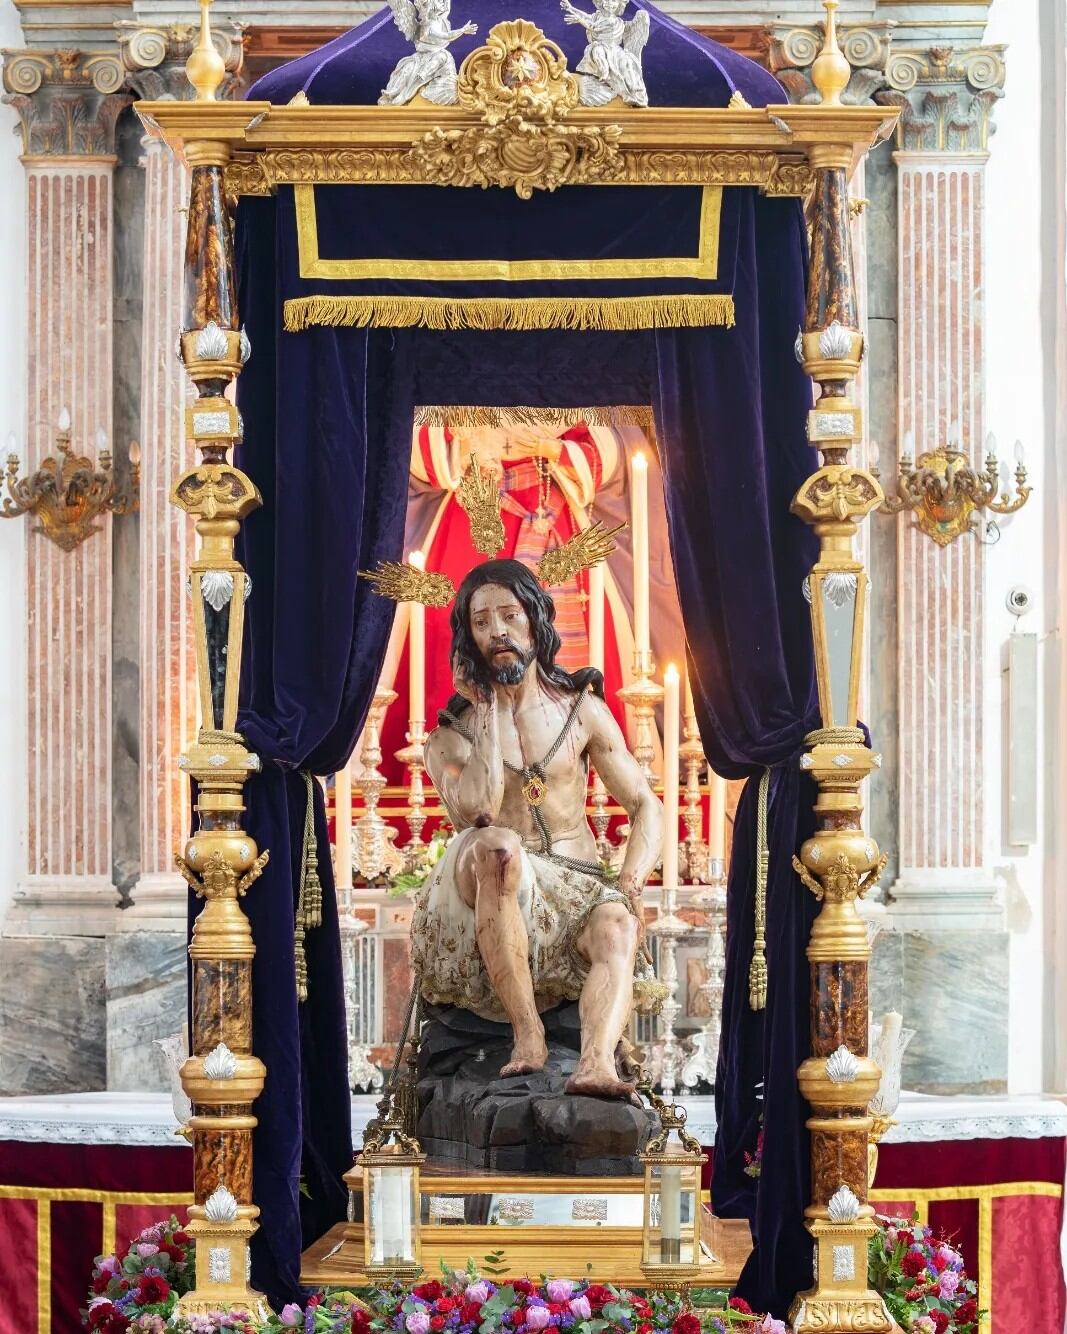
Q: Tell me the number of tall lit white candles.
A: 3